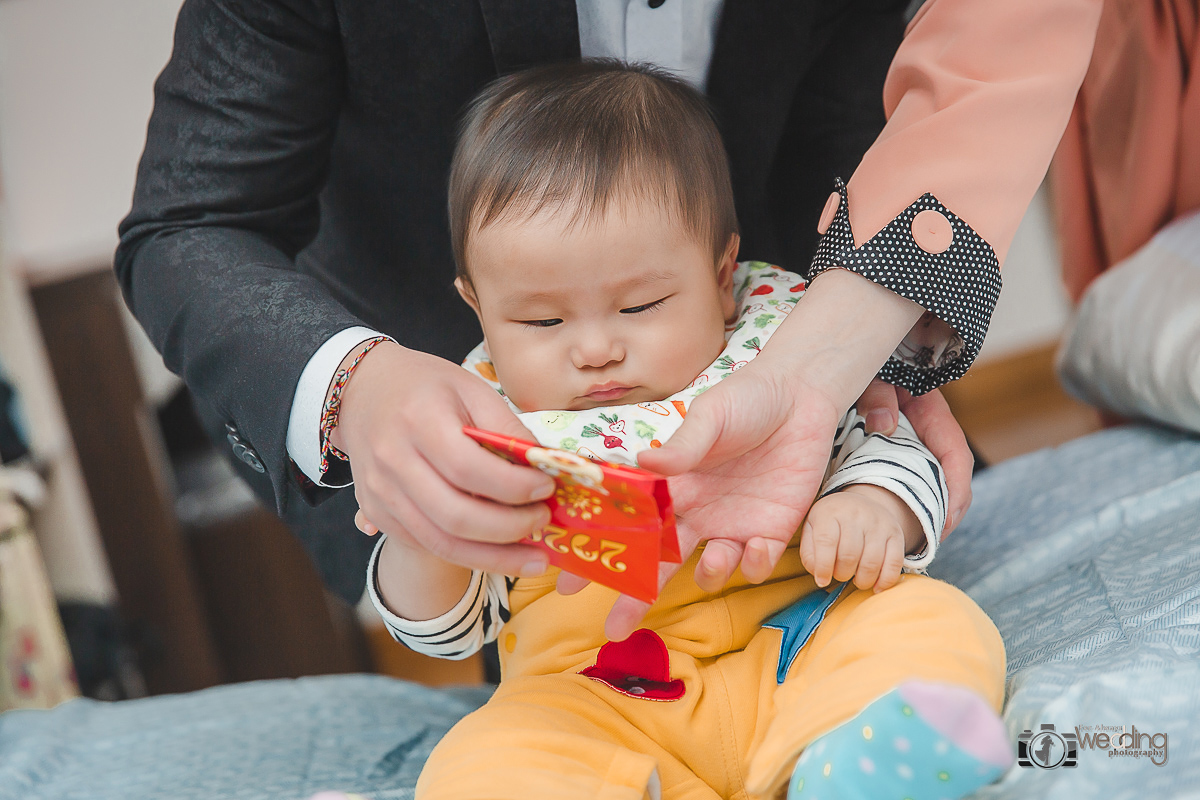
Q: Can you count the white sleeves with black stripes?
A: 2